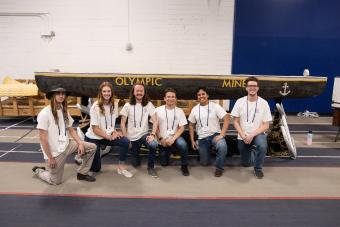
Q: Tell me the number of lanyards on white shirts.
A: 6